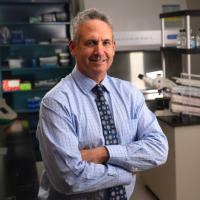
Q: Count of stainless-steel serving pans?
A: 0